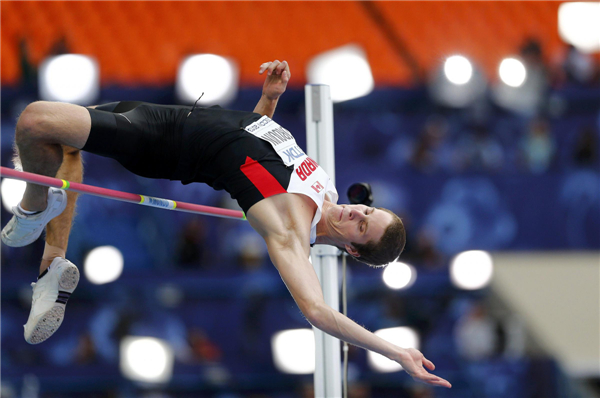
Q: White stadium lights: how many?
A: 13